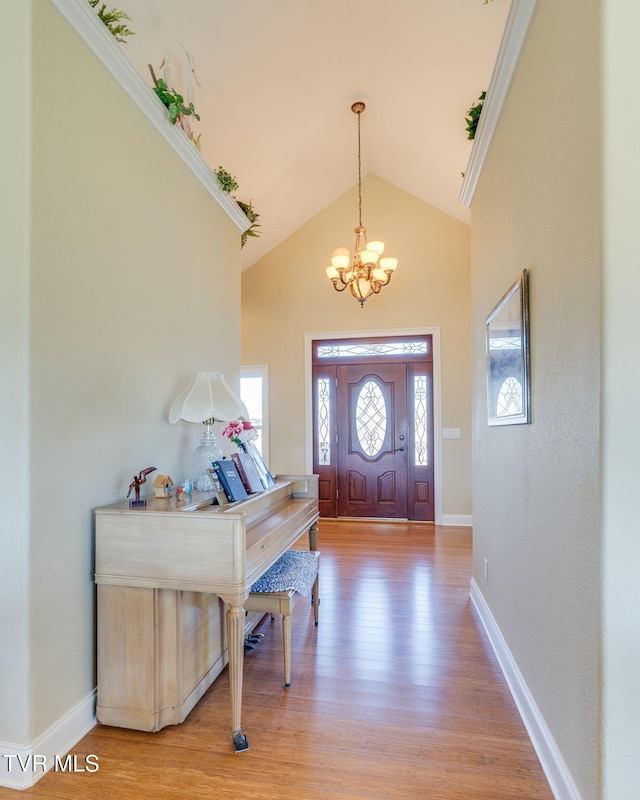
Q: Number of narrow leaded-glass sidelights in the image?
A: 2